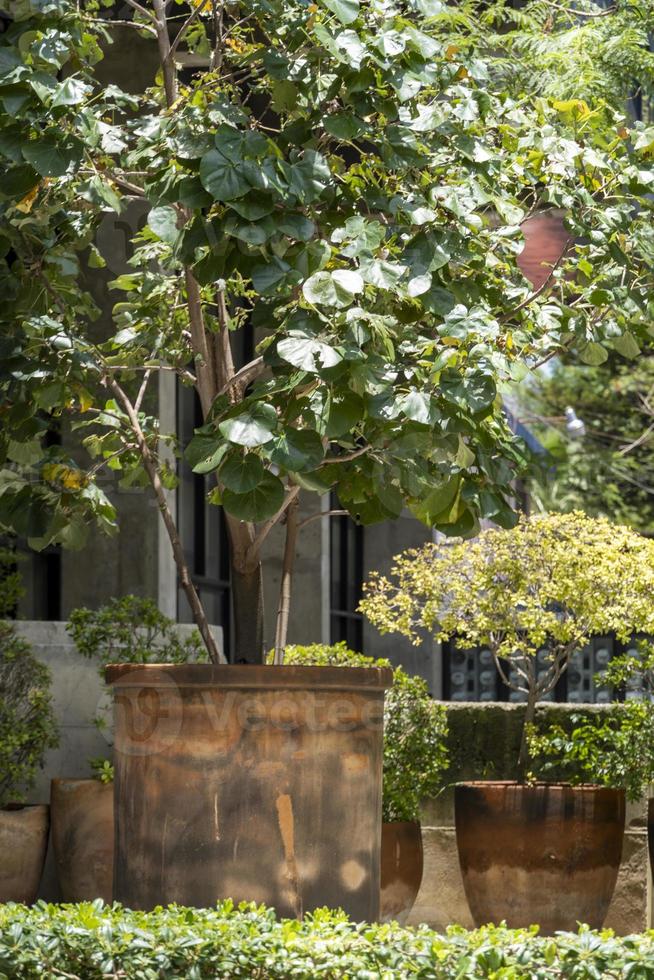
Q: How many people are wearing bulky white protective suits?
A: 0